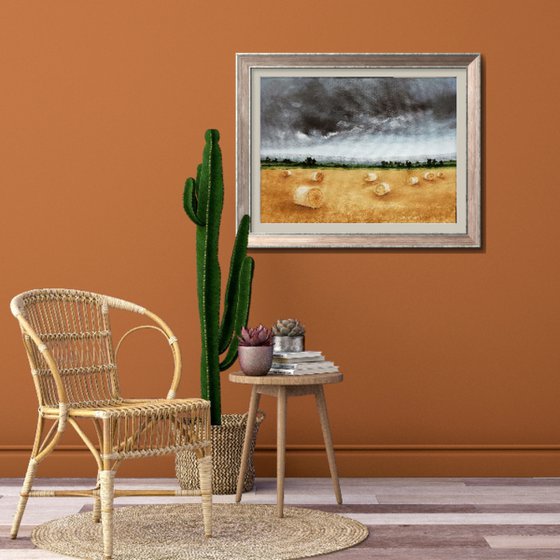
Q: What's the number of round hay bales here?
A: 8